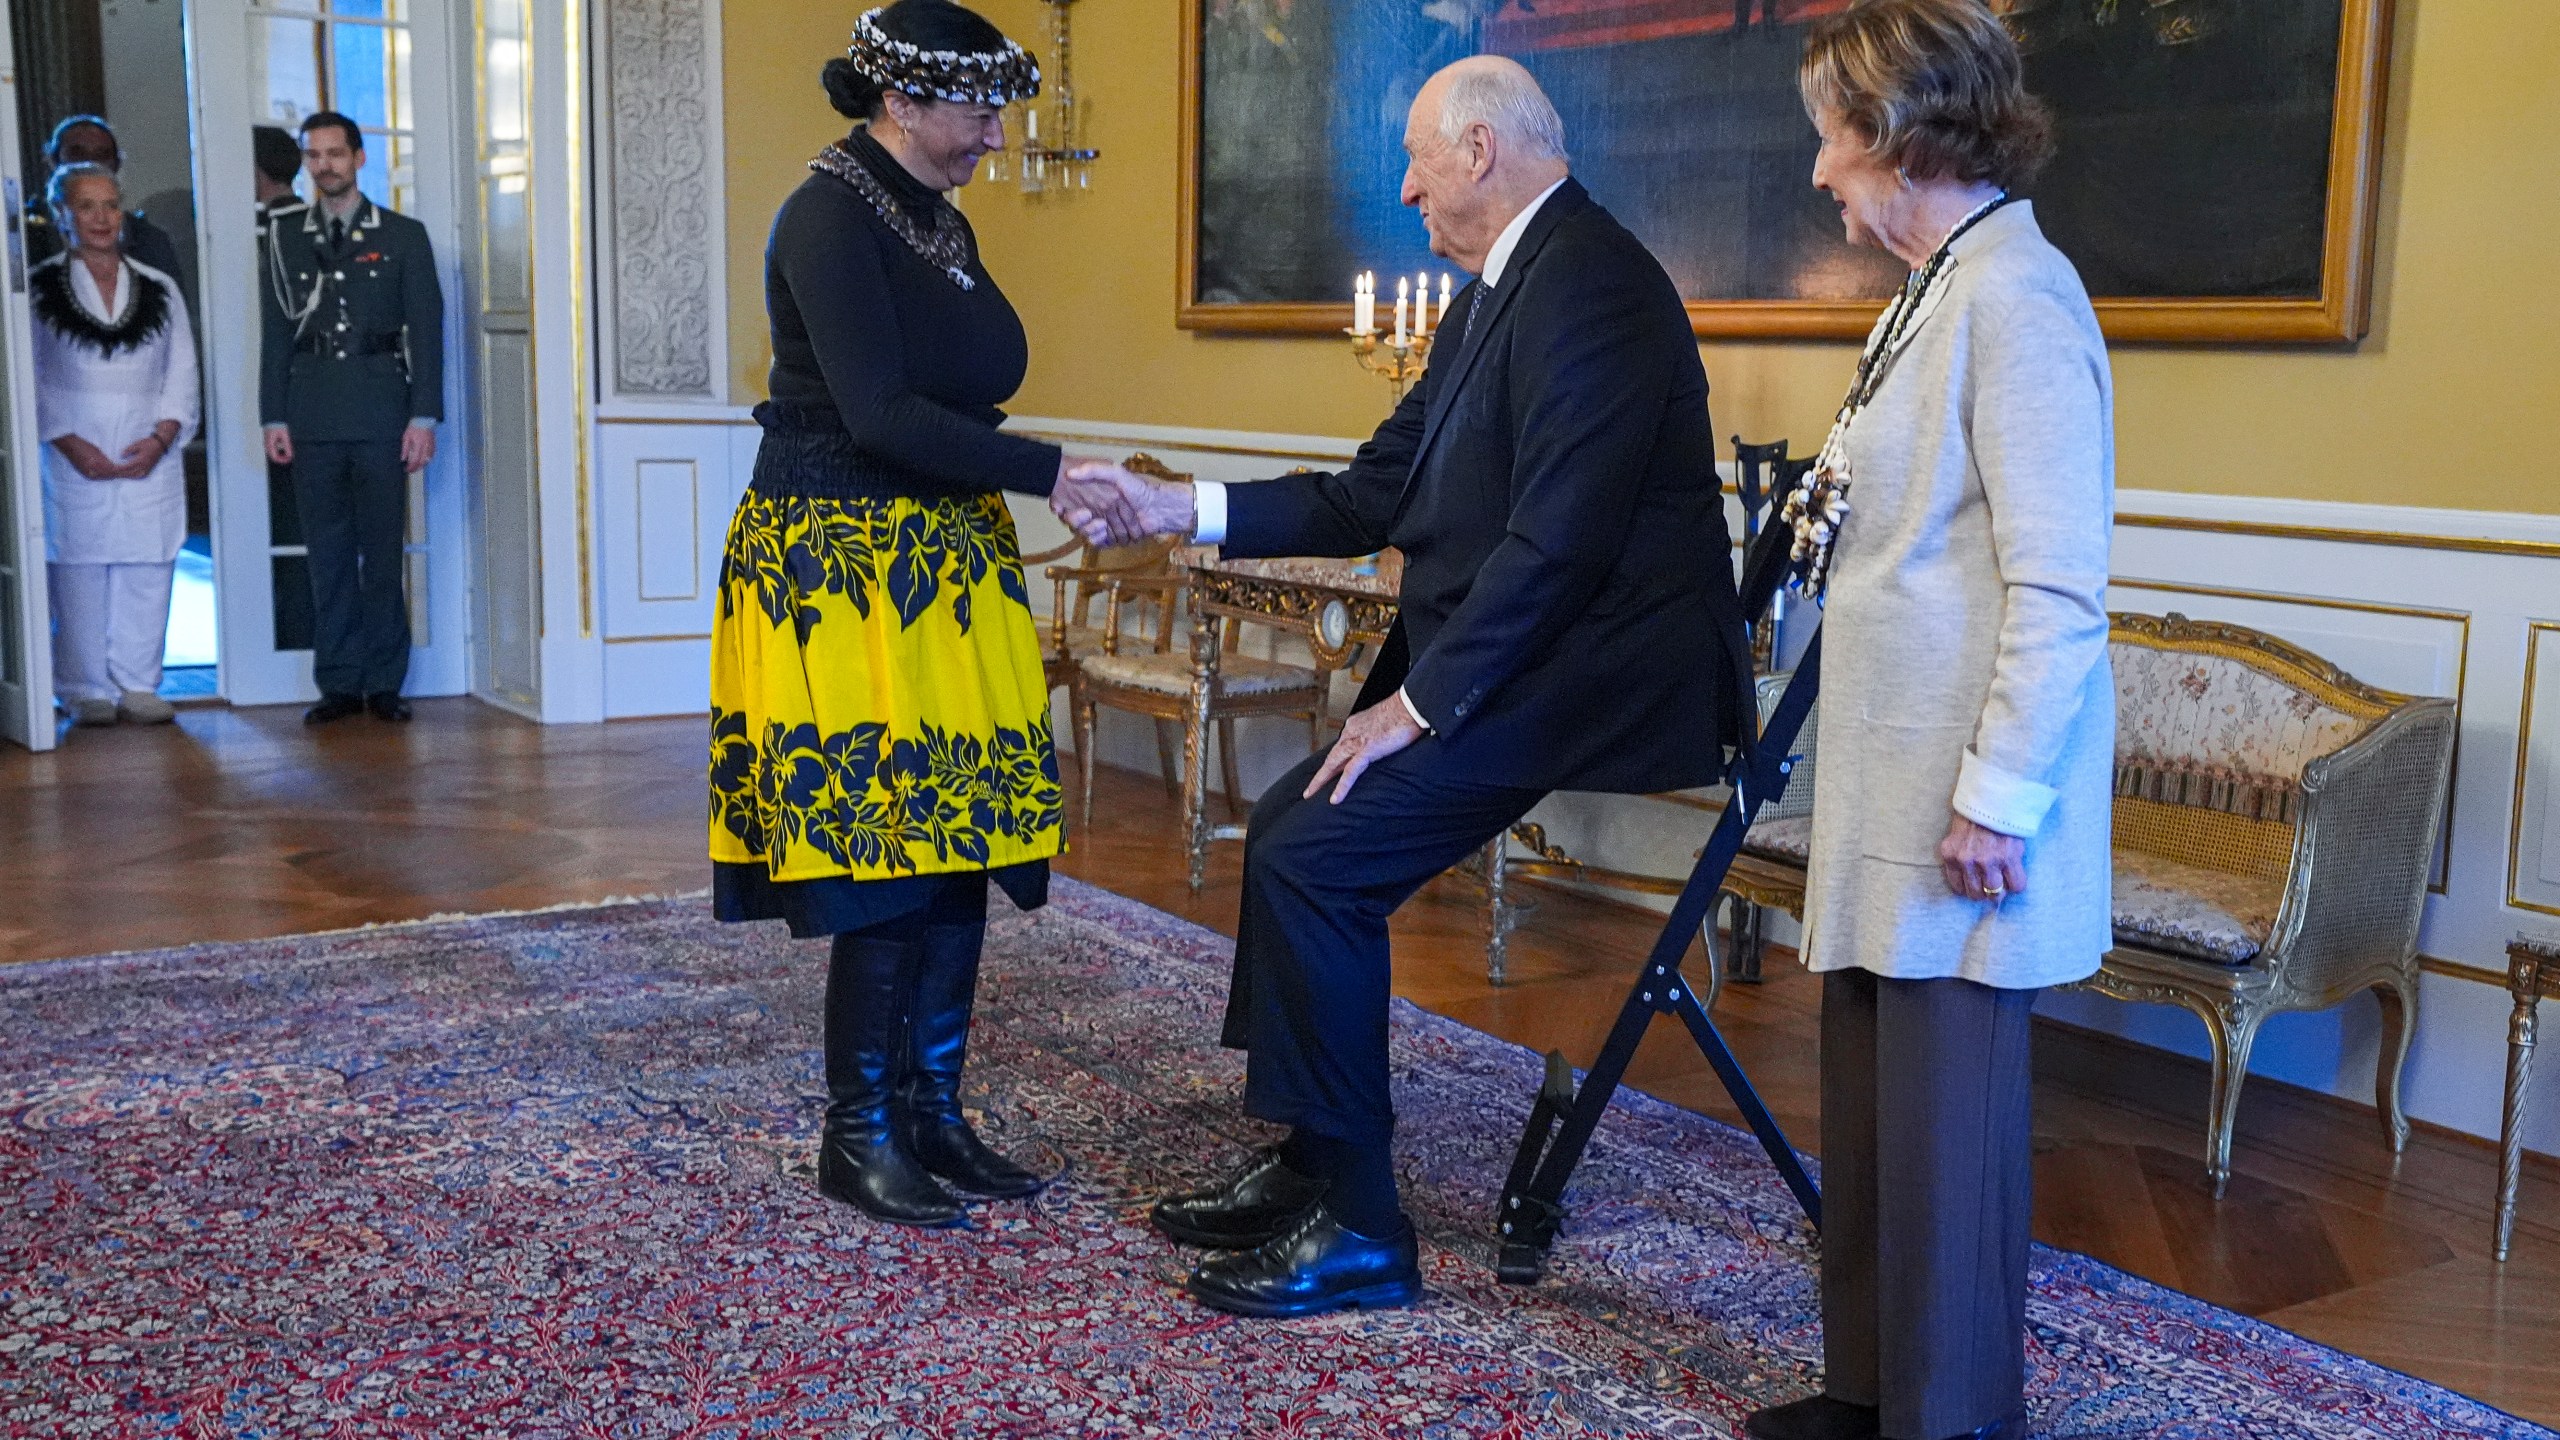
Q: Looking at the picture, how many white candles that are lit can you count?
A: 5